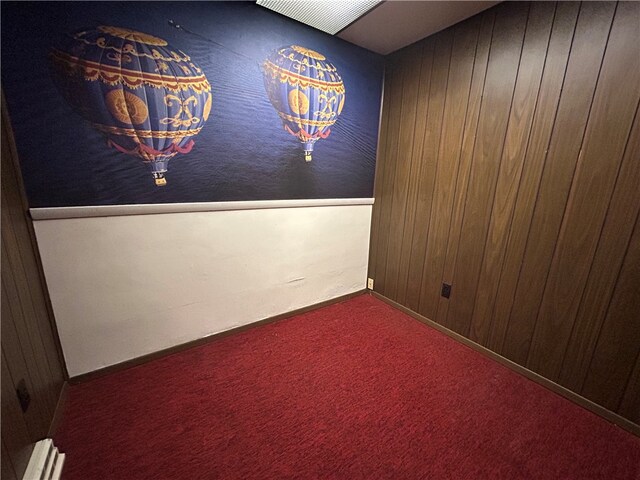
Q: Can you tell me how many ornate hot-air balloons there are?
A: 2